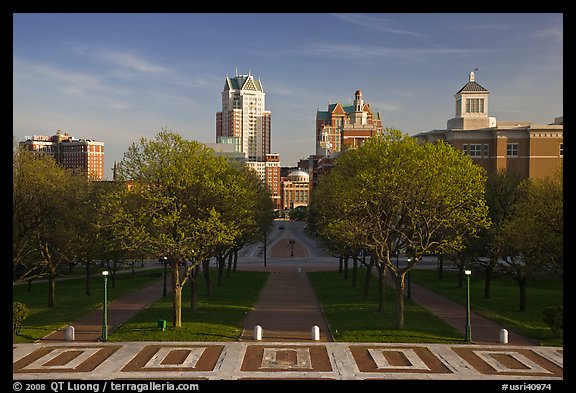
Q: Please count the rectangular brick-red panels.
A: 5